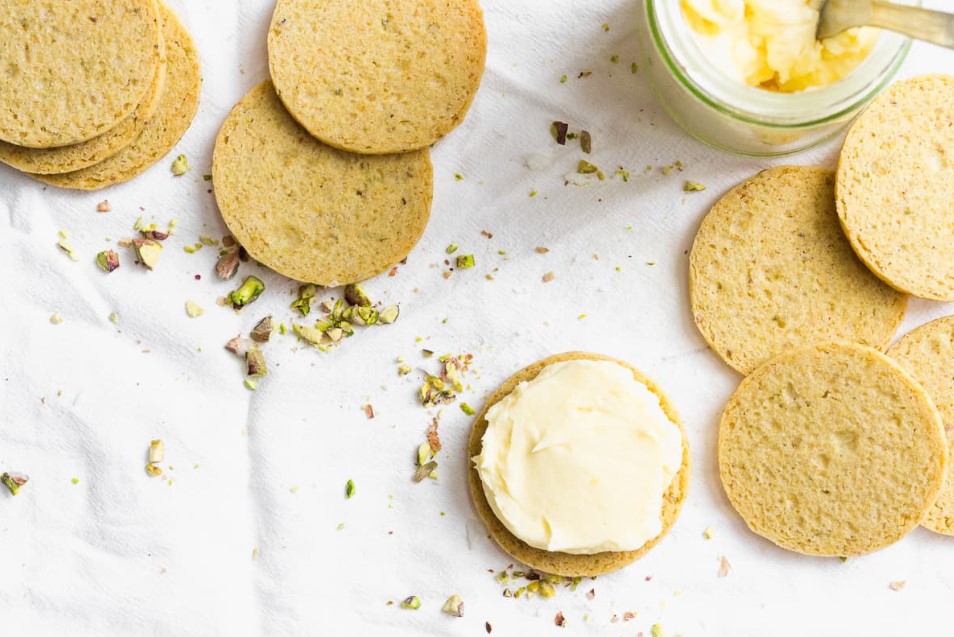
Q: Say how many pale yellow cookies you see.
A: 10